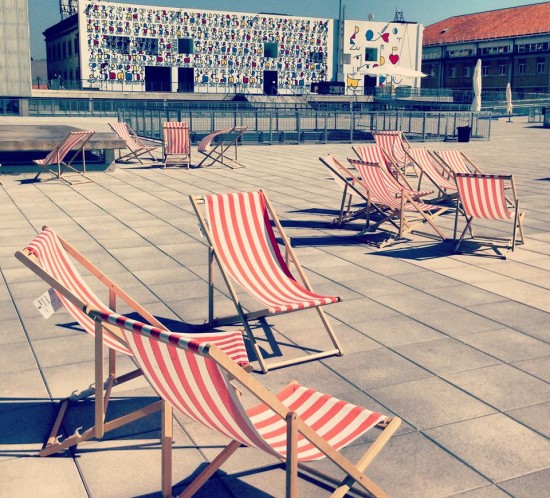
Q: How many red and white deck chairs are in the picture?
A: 14